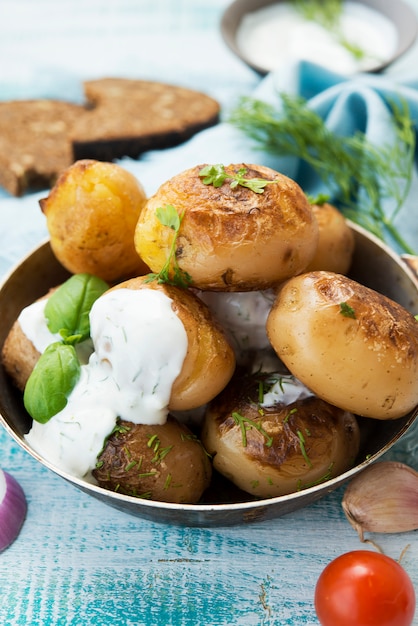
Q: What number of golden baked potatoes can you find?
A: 8